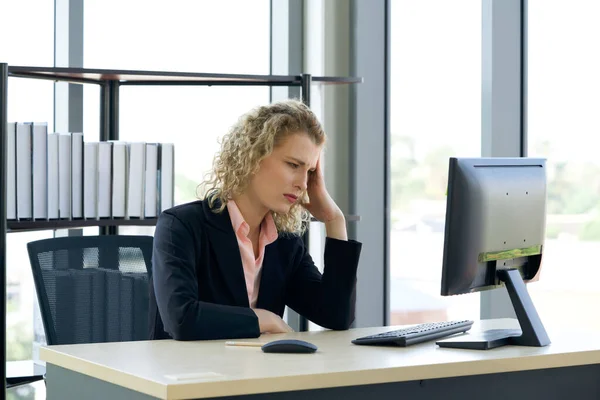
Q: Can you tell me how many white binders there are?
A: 12